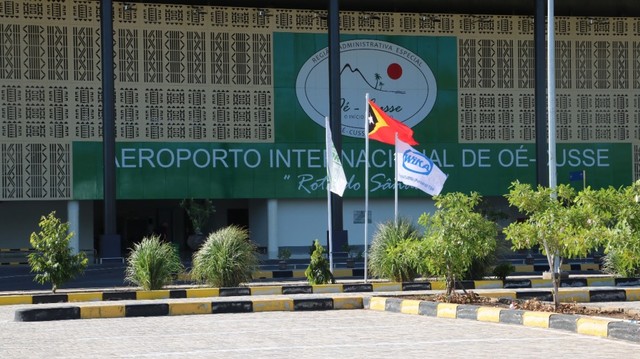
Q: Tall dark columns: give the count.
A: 3